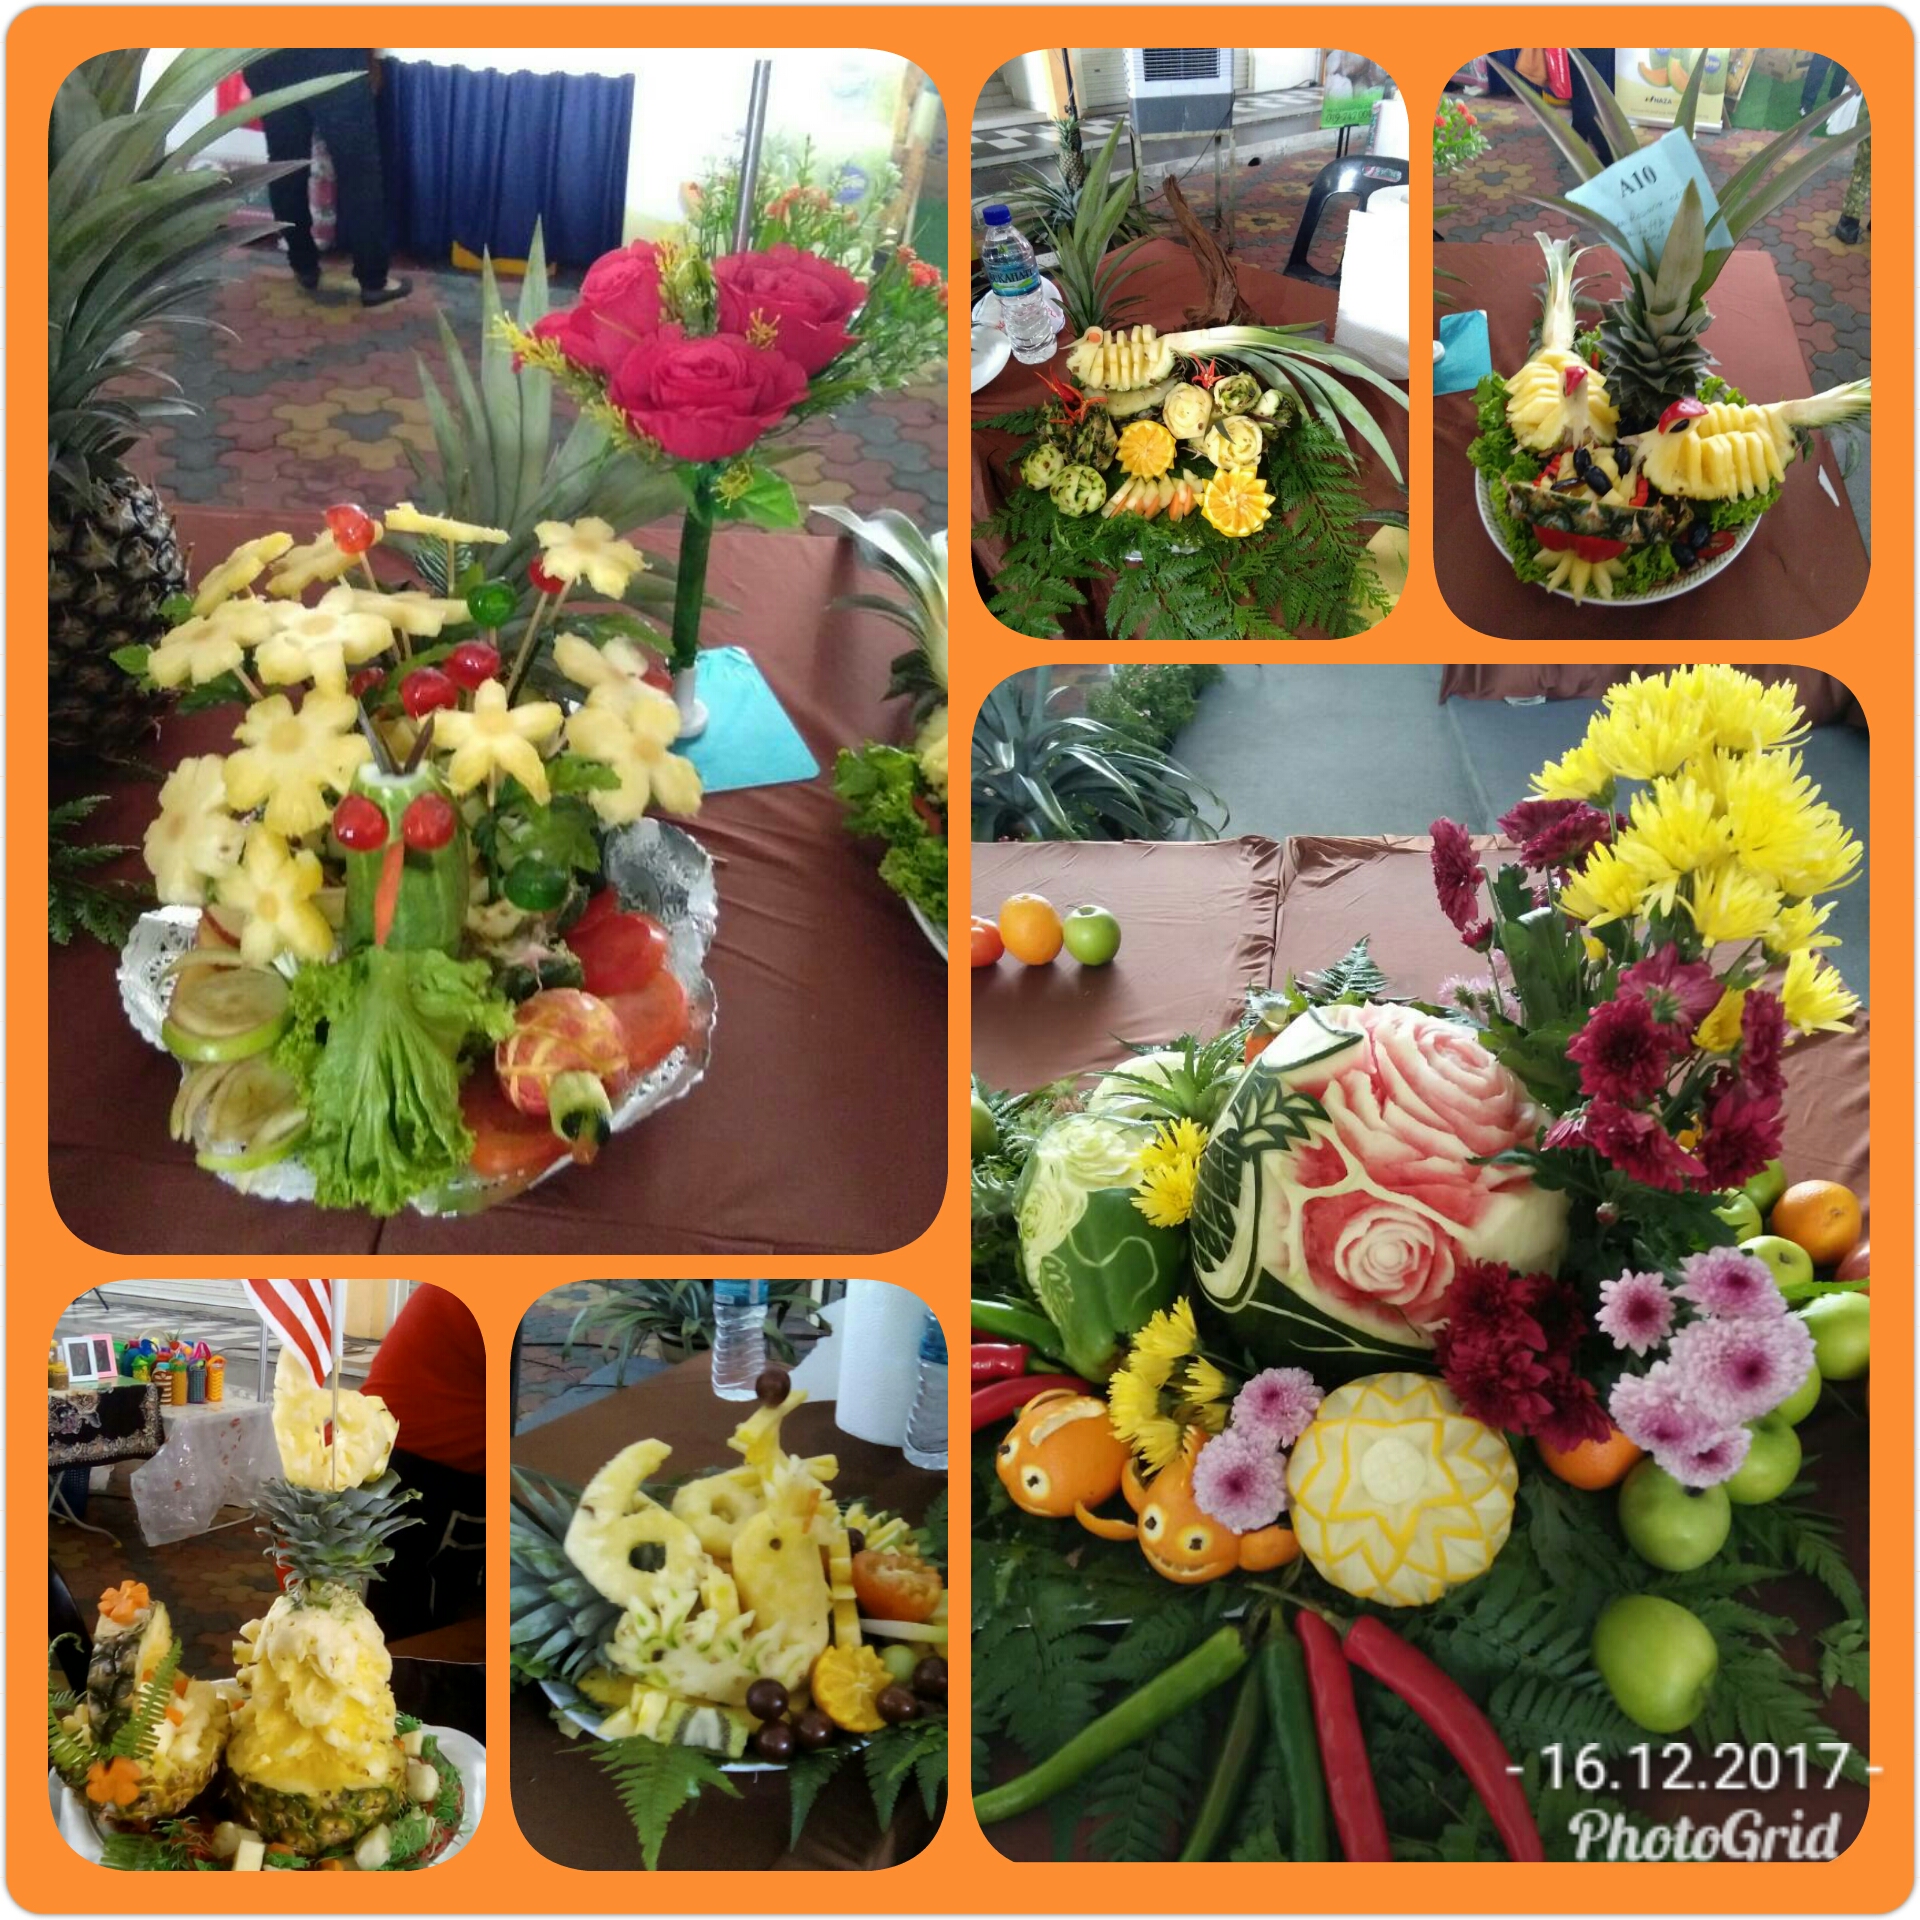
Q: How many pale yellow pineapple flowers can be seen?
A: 13